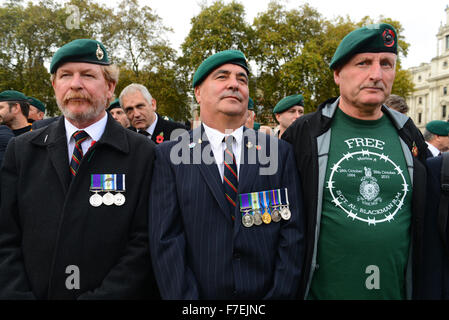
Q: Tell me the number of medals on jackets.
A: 8